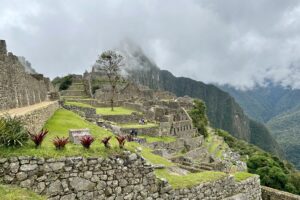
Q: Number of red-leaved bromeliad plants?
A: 5